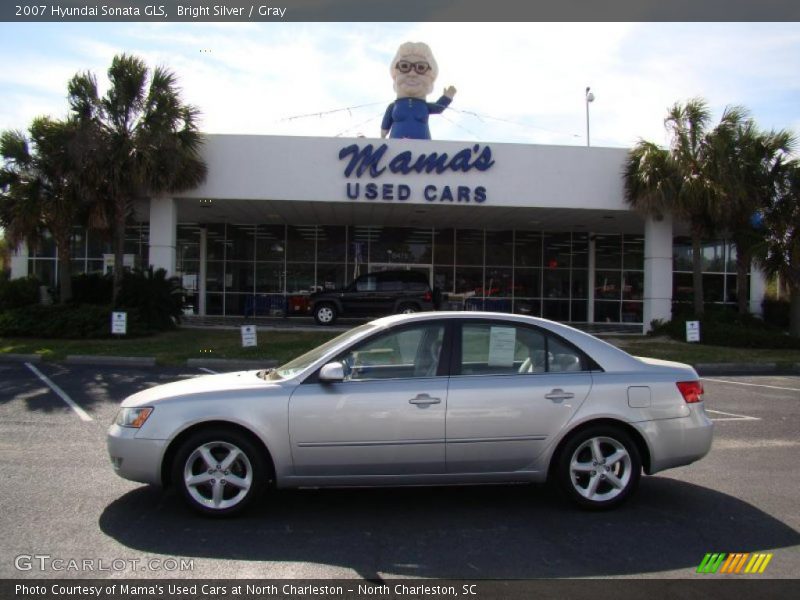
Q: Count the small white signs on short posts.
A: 3